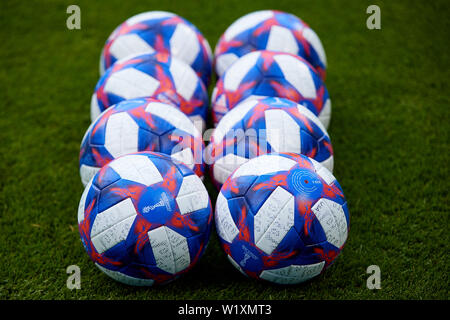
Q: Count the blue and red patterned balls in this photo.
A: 8